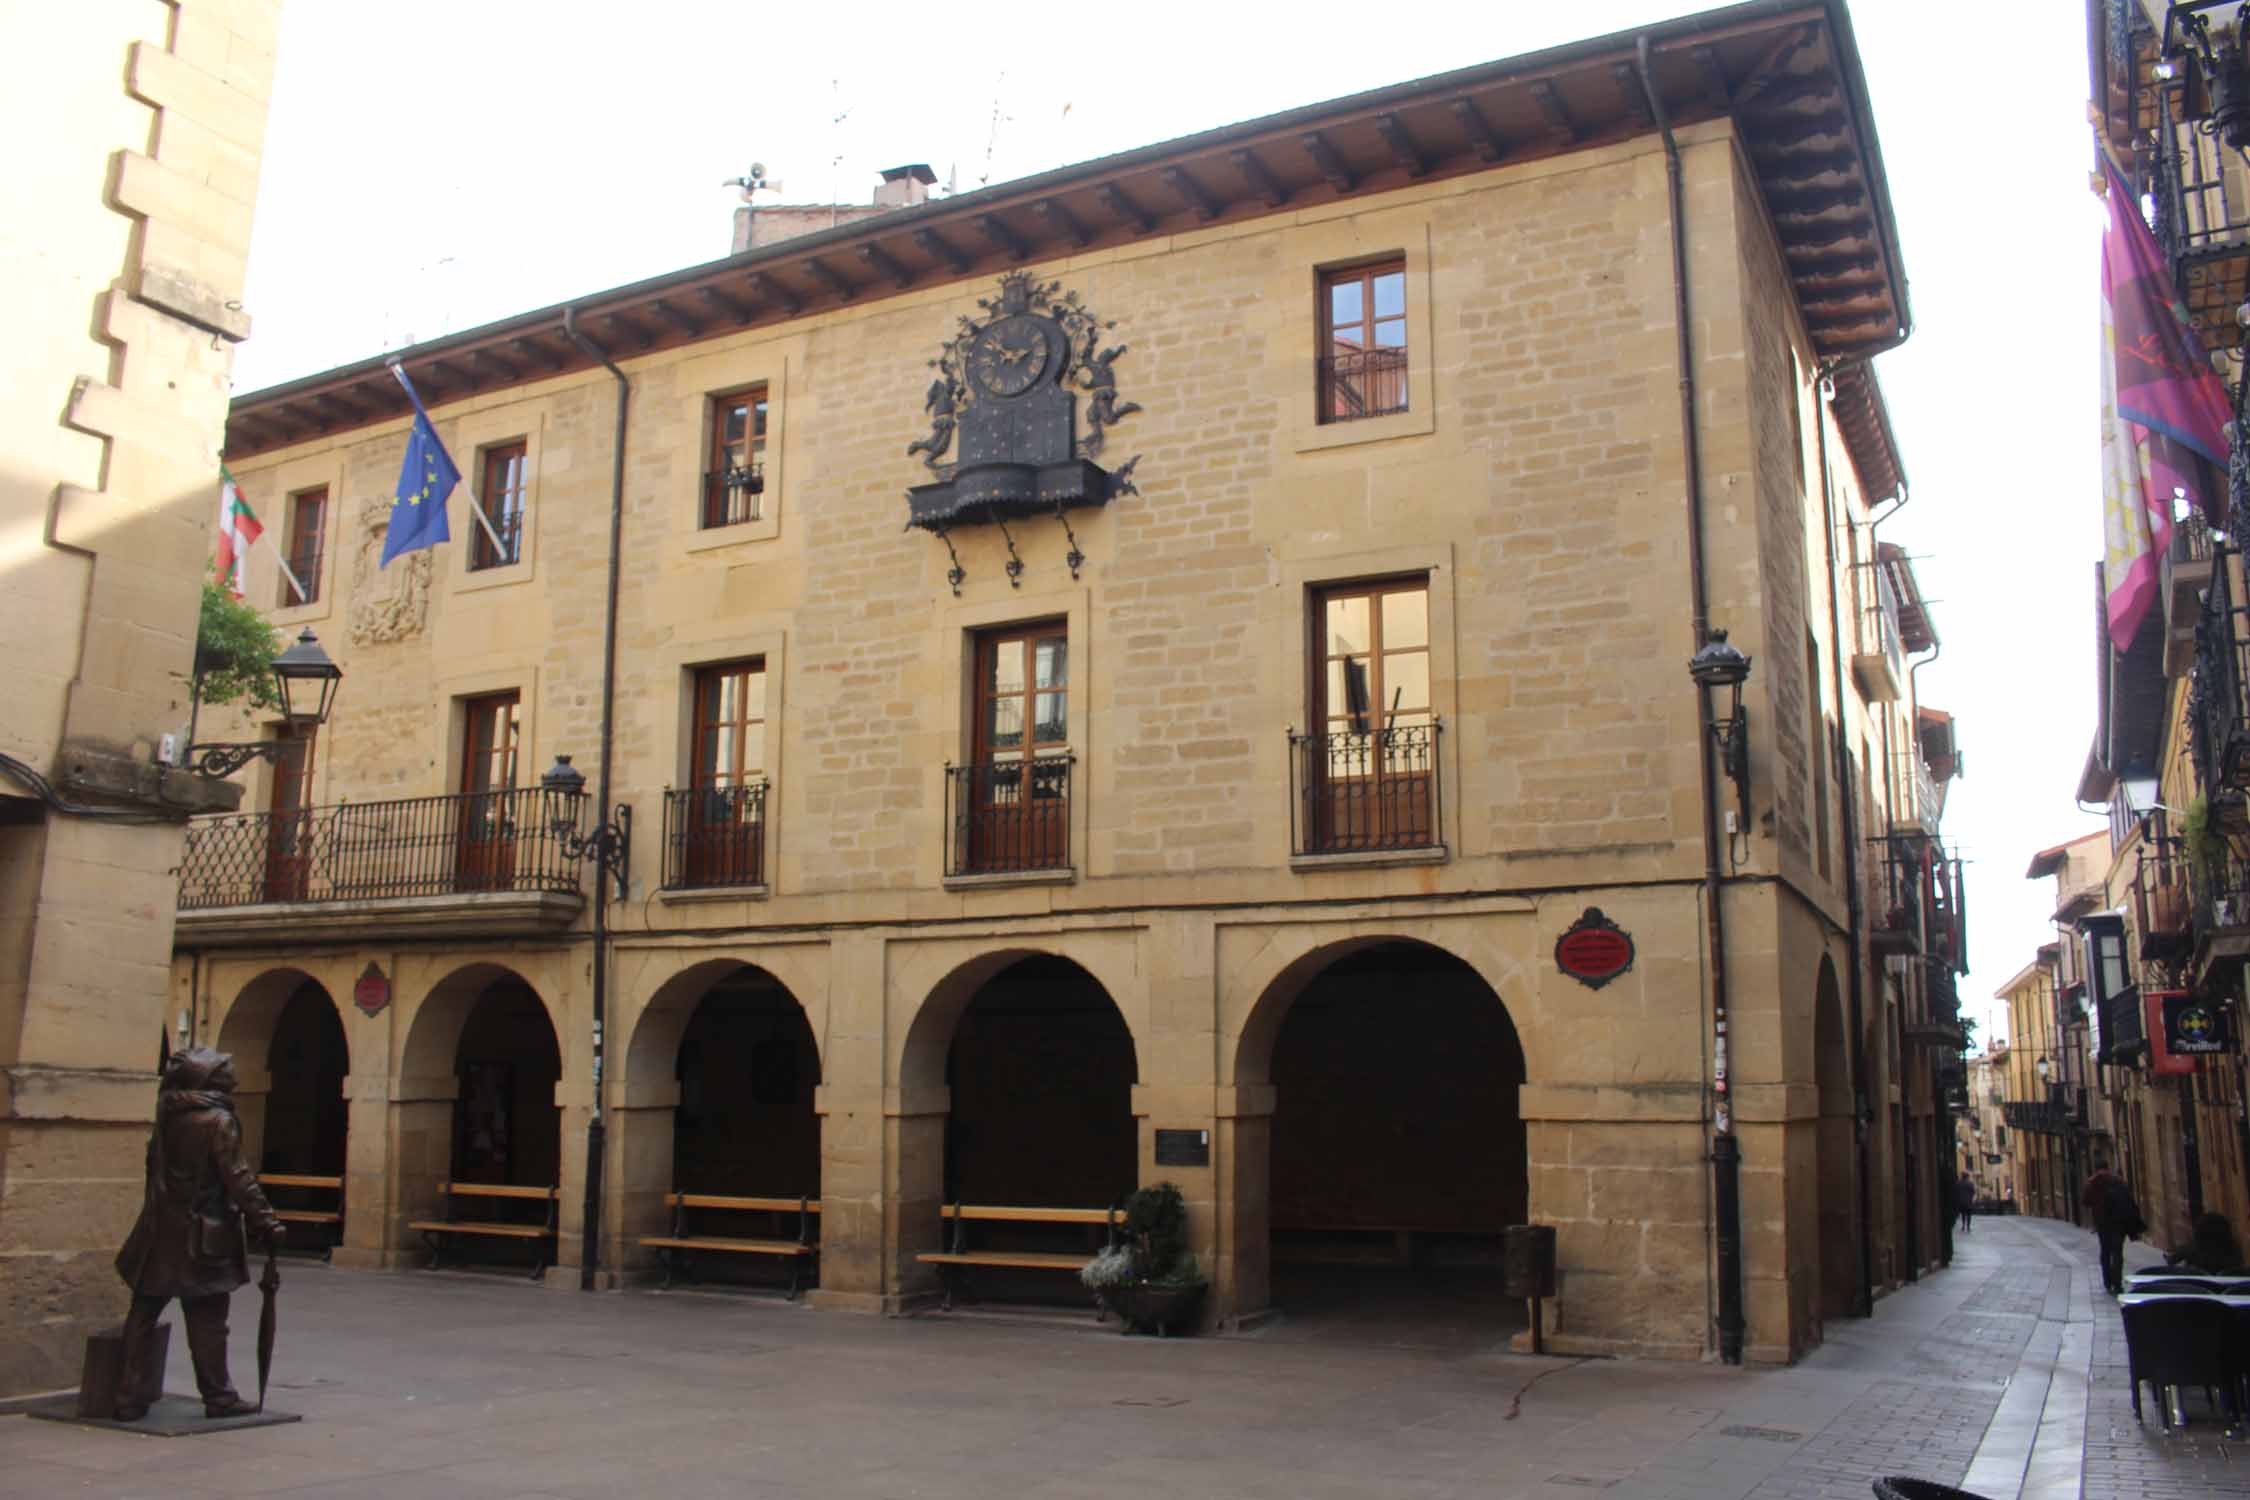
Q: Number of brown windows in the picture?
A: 9